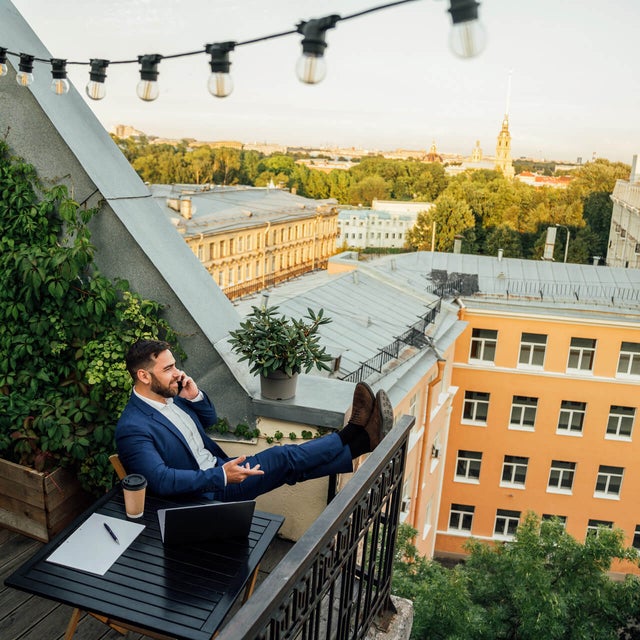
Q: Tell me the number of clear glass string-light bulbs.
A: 8